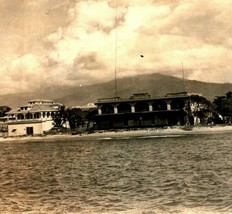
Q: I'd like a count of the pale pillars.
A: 5